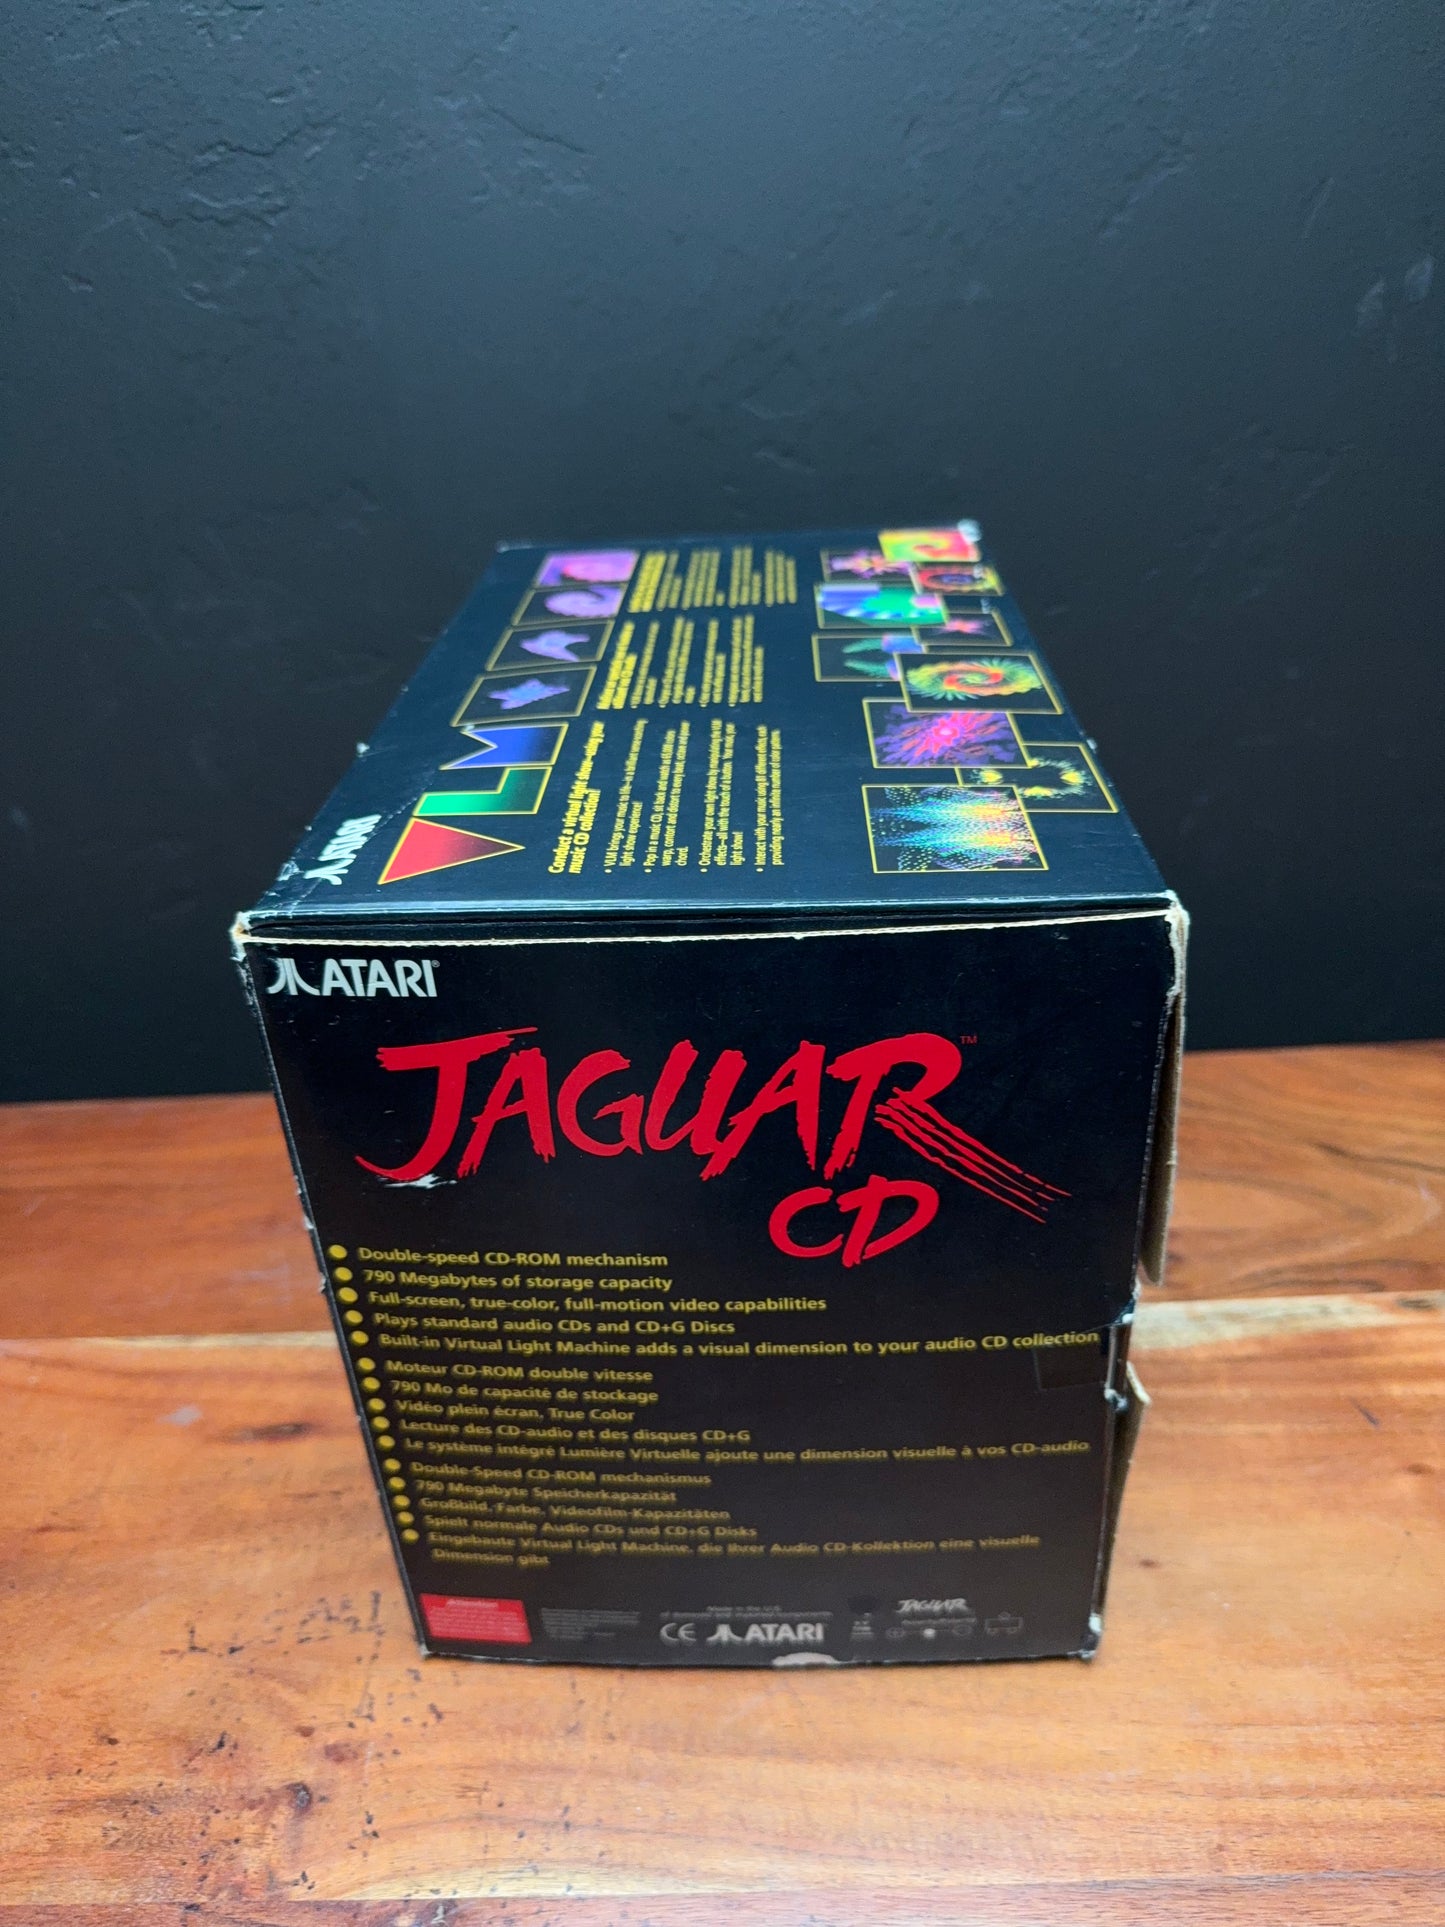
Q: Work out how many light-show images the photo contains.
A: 14